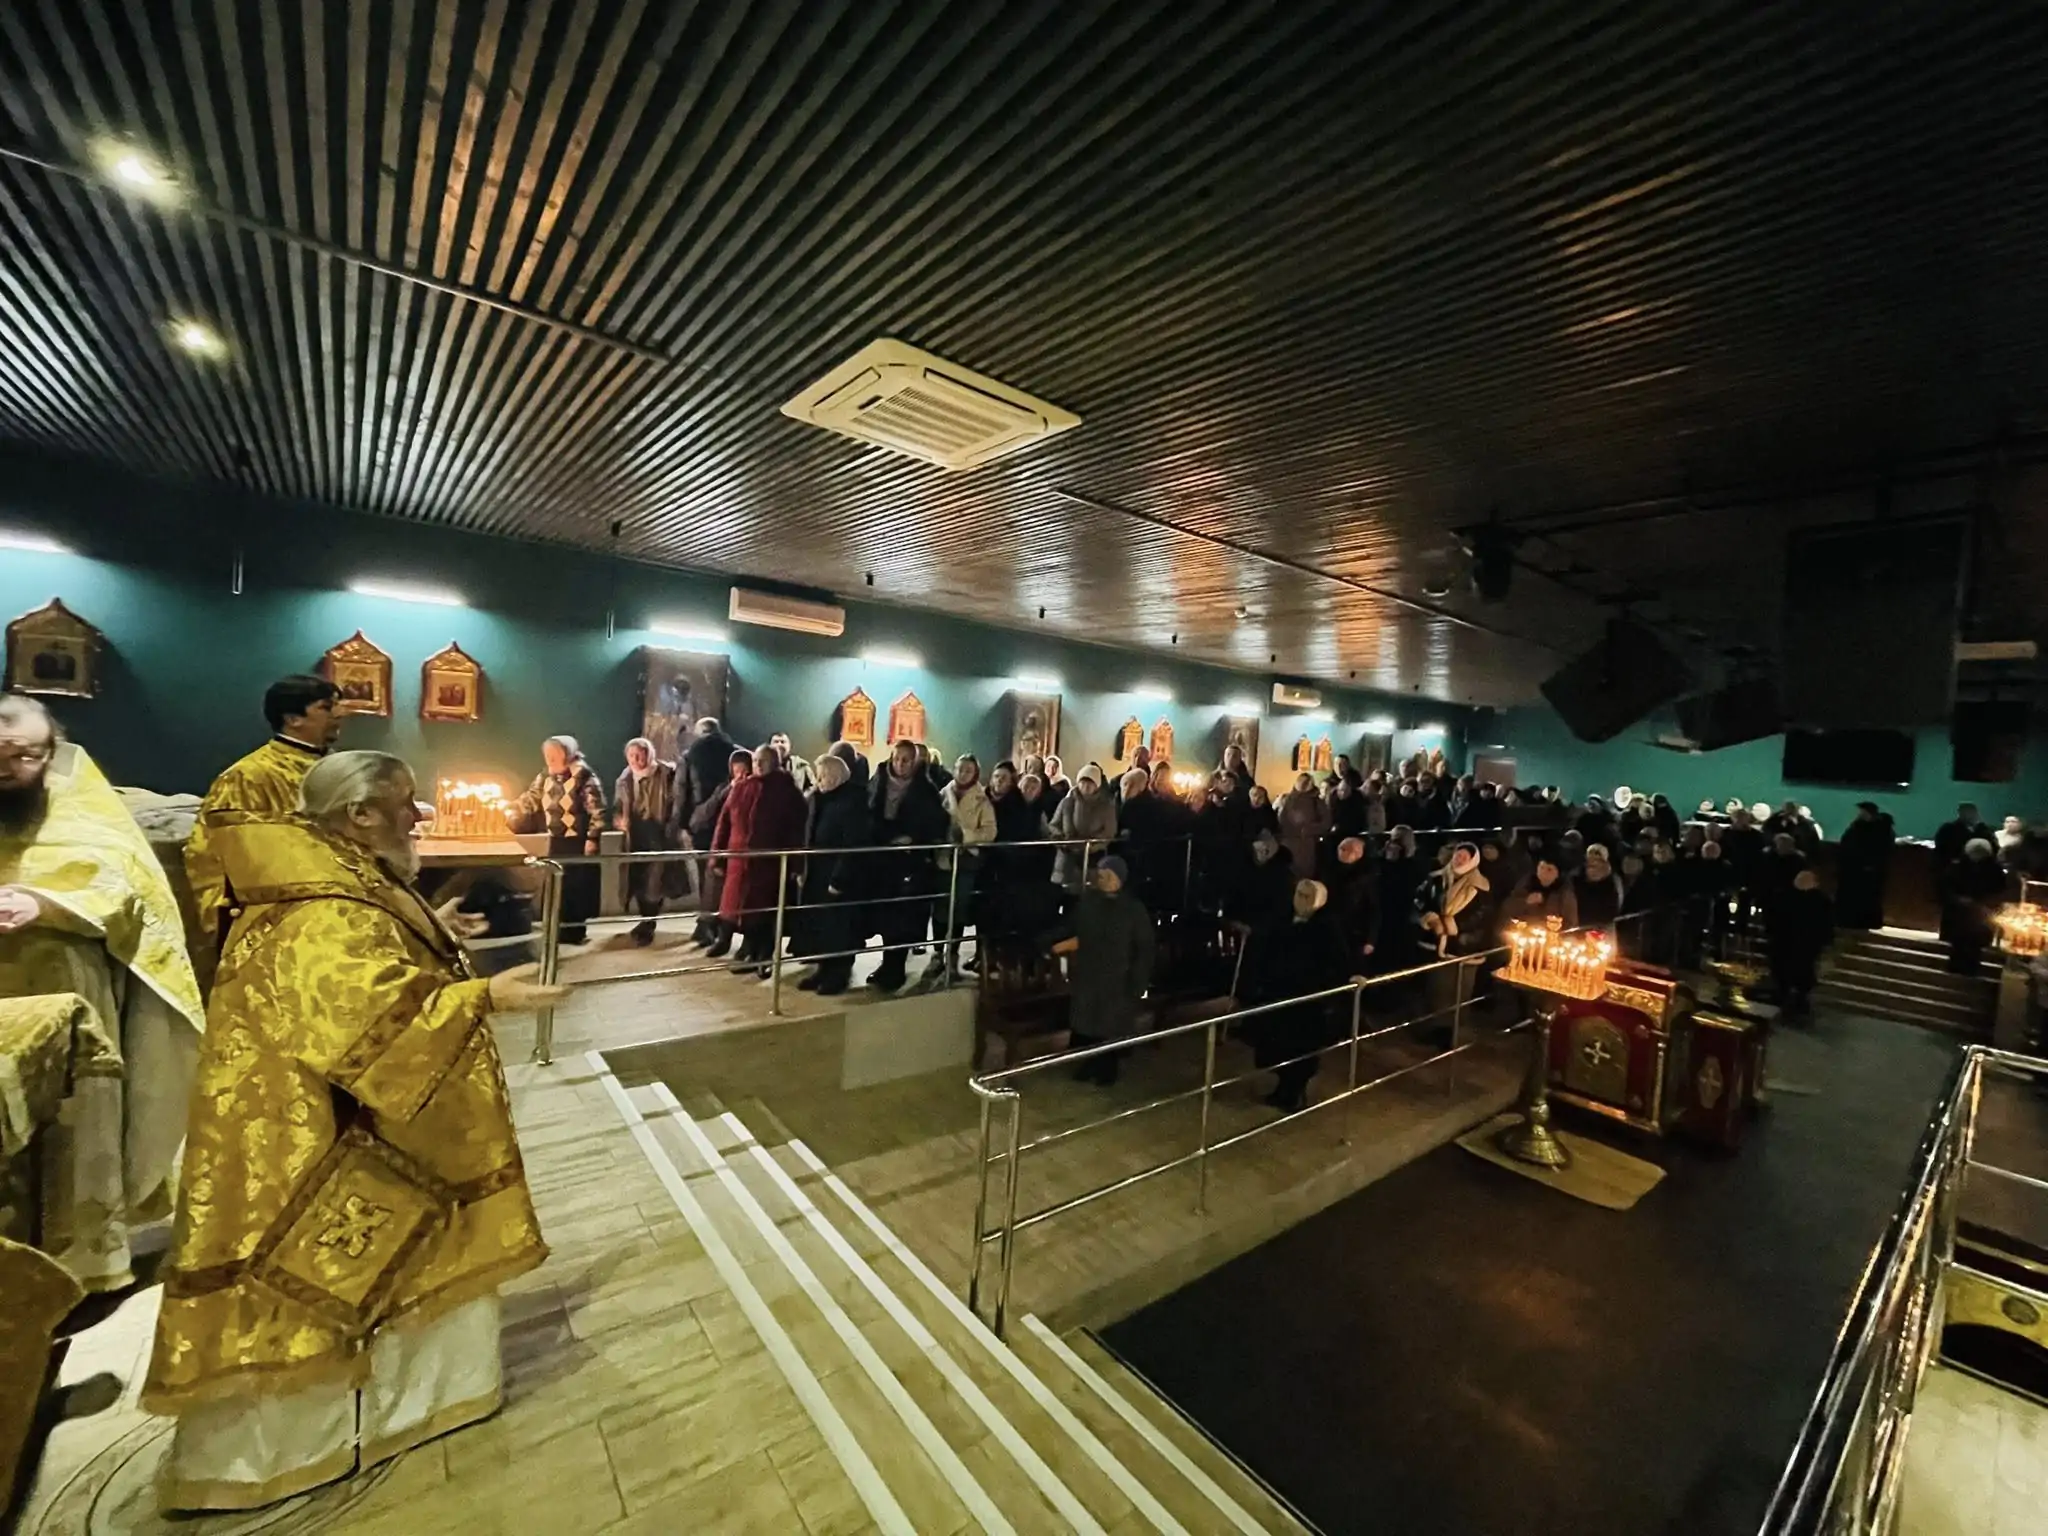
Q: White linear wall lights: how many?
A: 10